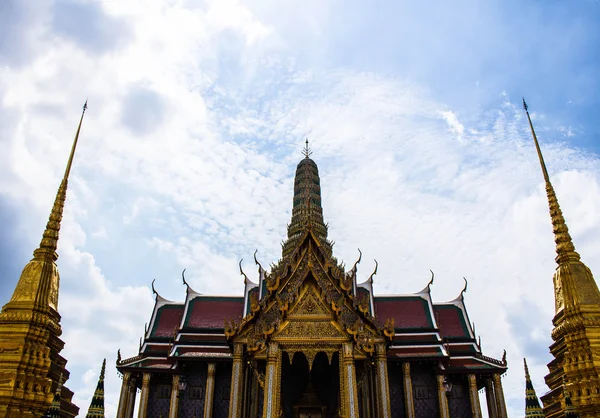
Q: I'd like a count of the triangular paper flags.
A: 0